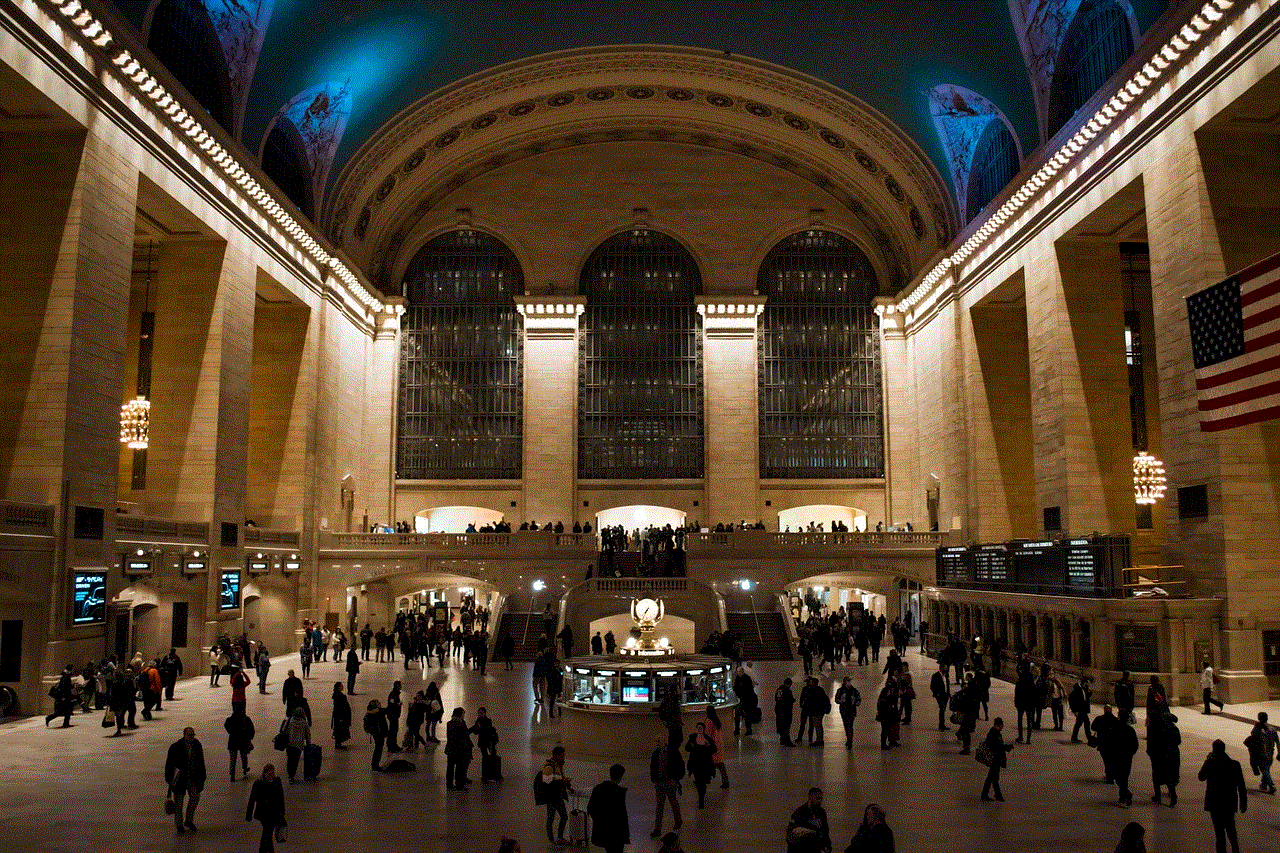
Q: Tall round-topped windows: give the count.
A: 3